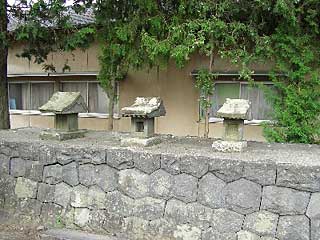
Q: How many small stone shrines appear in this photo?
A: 3